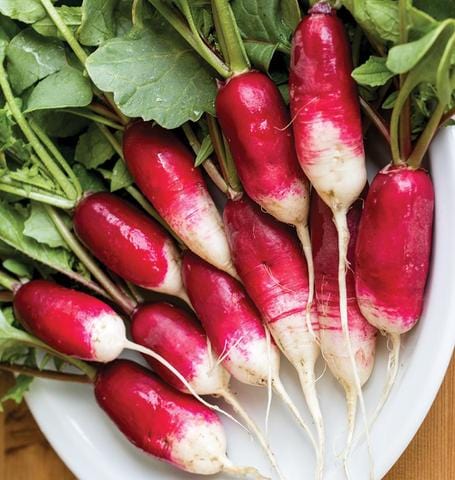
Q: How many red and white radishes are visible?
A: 11